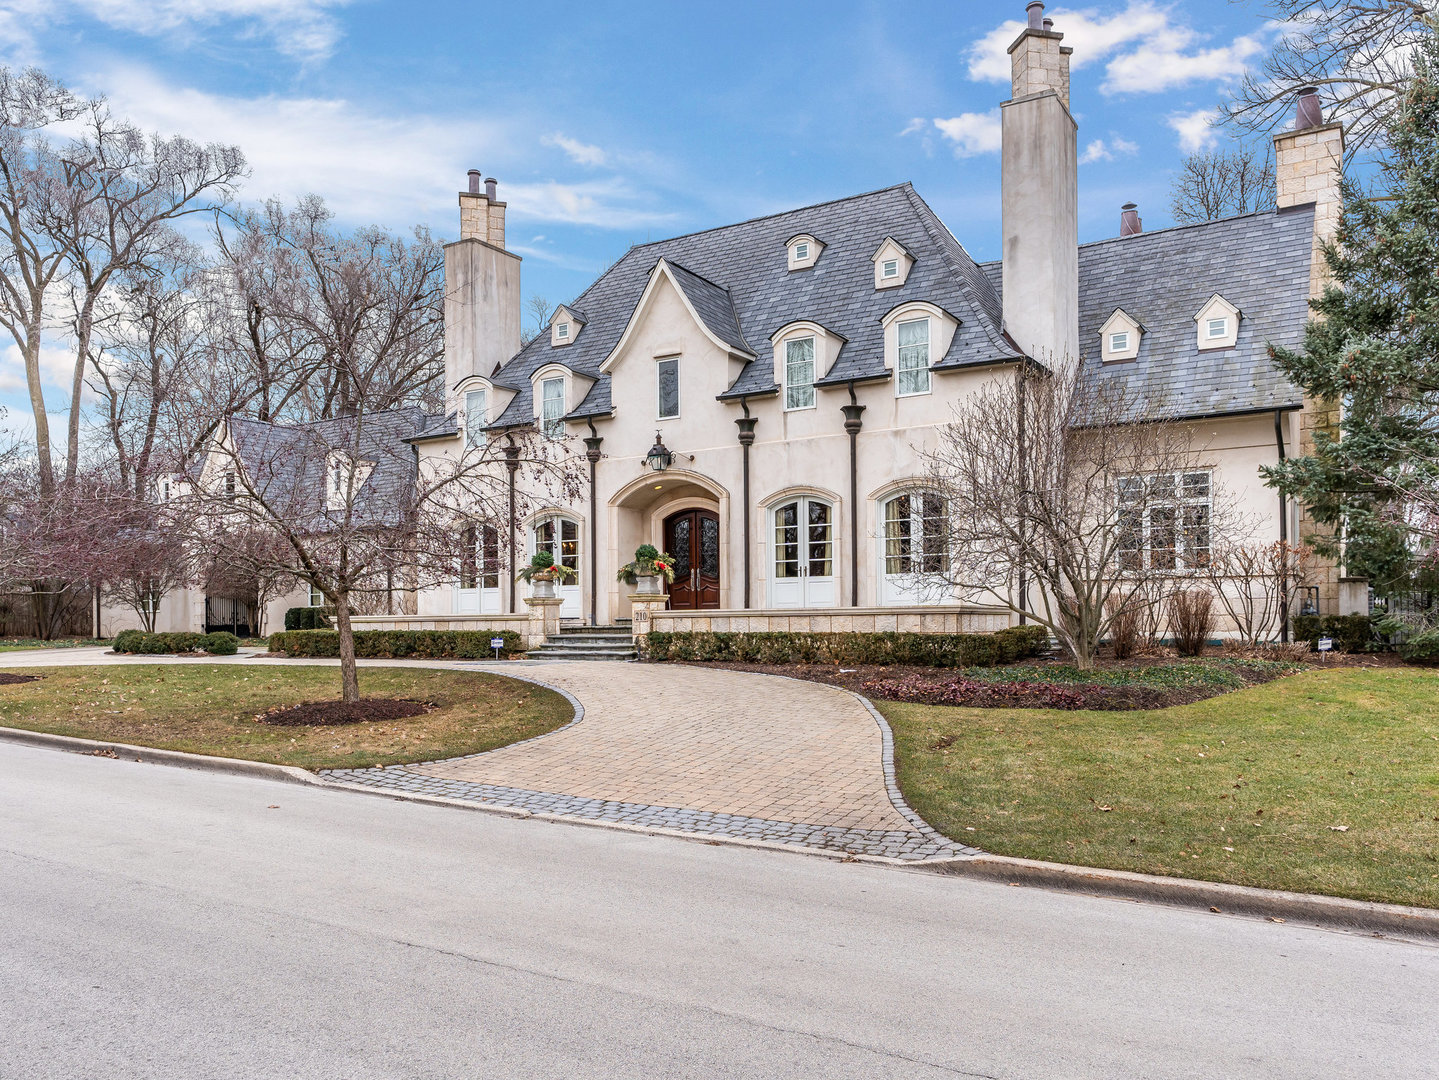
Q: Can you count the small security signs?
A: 2